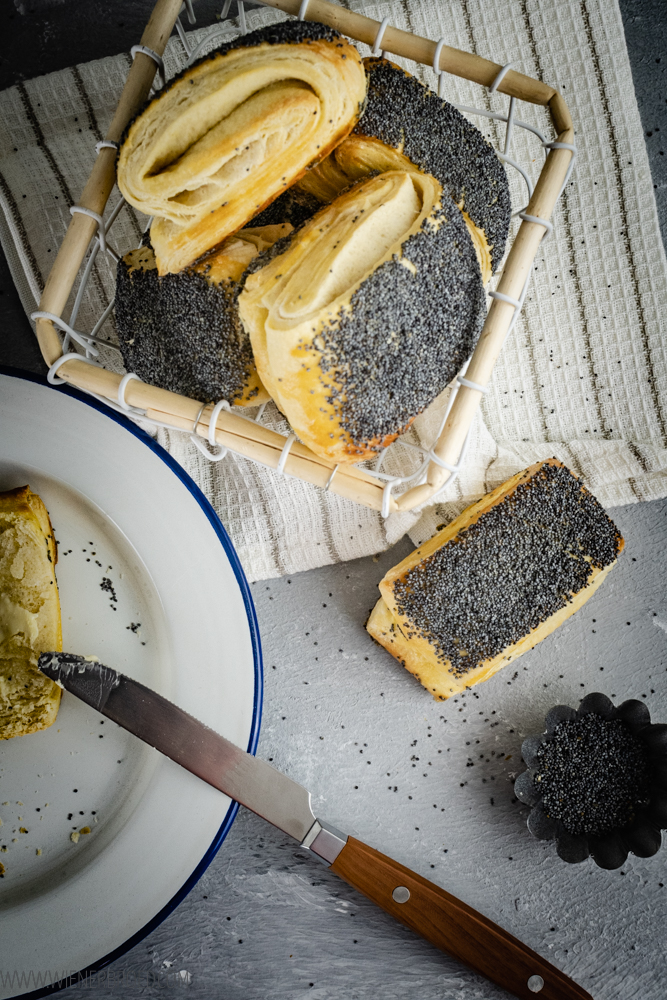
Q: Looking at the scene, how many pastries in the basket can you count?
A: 4